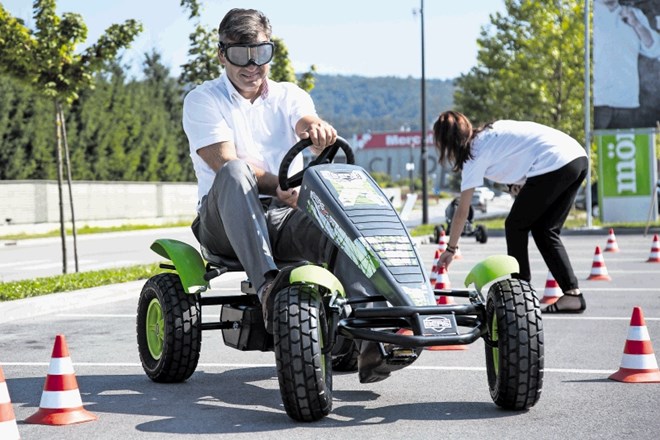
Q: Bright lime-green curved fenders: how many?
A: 3